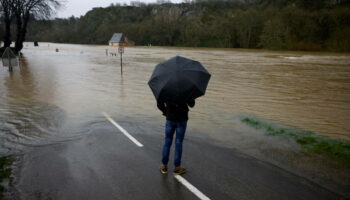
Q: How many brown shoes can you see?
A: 2